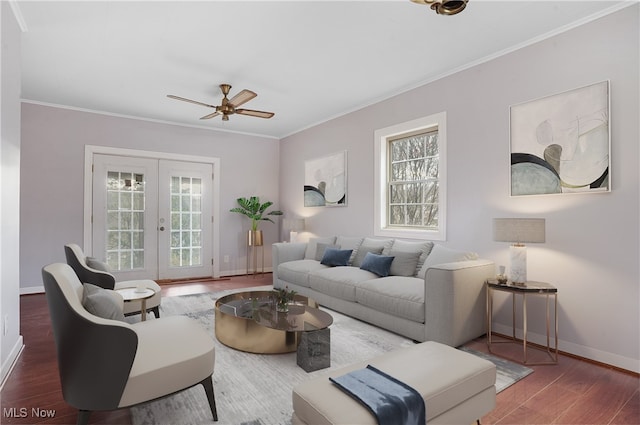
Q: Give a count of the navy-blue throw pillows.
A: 2